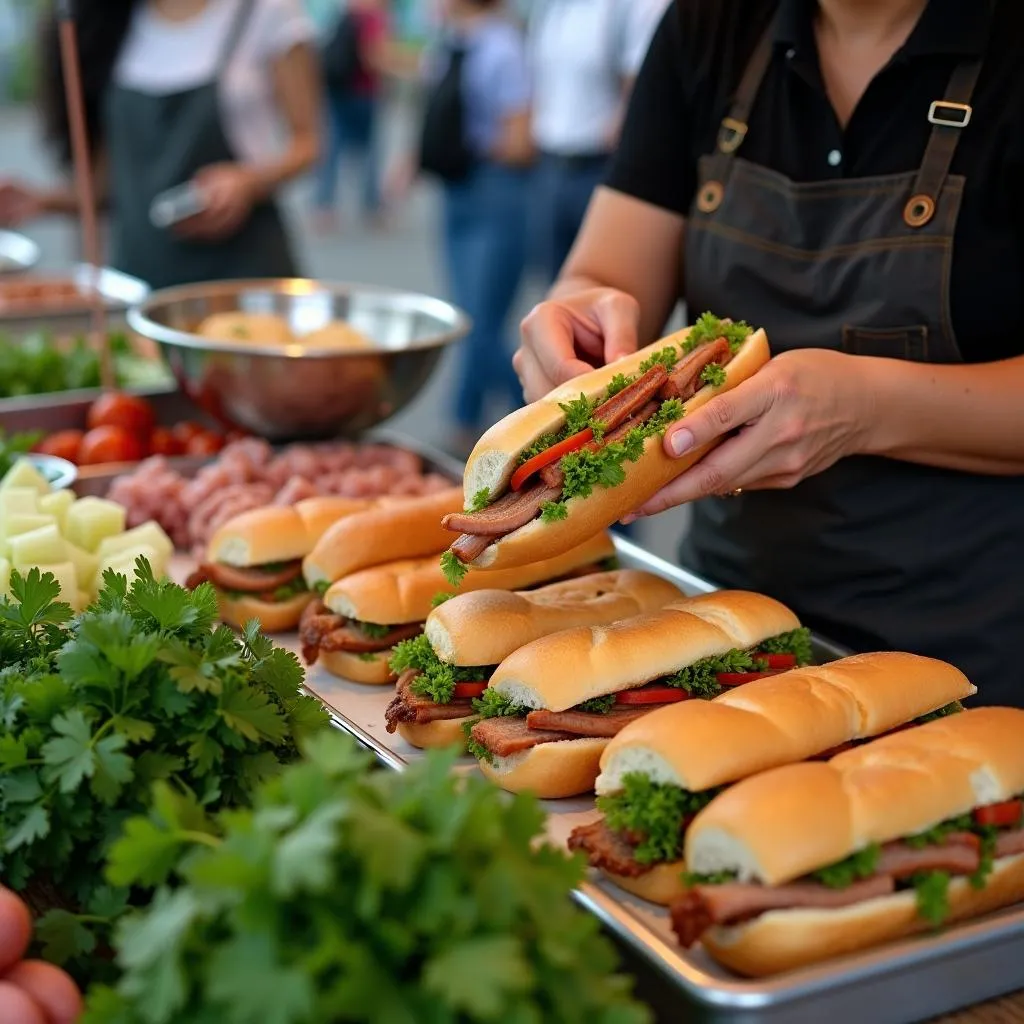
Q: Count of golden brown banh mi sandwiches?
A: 8